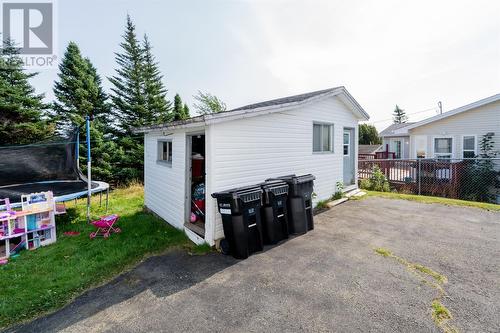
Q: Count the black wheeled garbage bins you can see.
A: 3